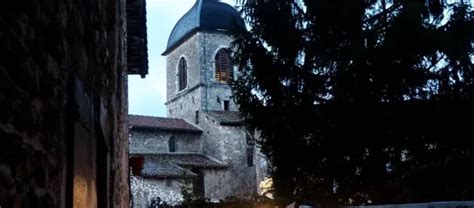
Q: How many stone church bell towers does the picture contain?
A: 1